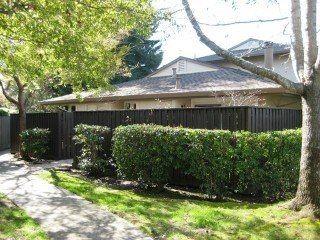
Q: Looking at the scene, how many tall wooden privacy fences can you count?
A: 1